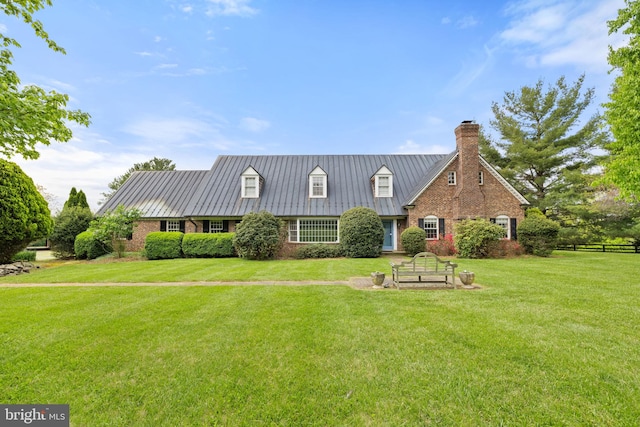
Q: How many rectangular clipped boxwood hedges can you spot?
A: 2